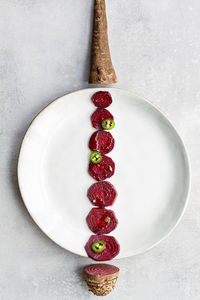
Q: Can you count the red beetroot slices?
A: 7